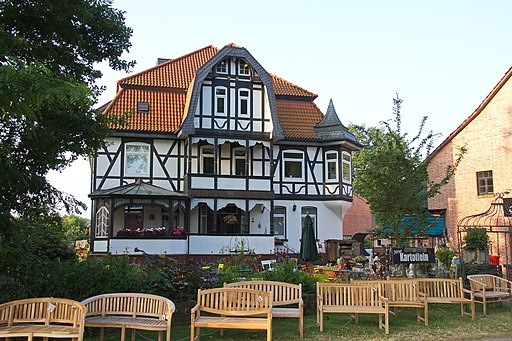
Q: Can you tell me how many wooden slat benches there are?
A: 8